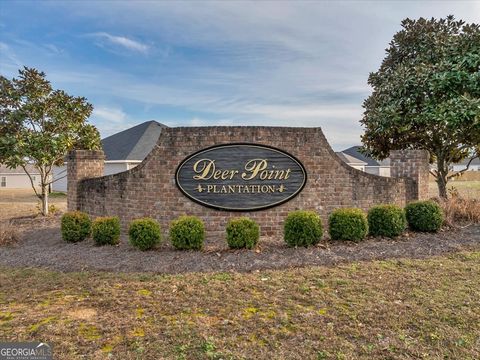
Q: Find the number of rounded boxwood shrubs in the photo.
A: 9